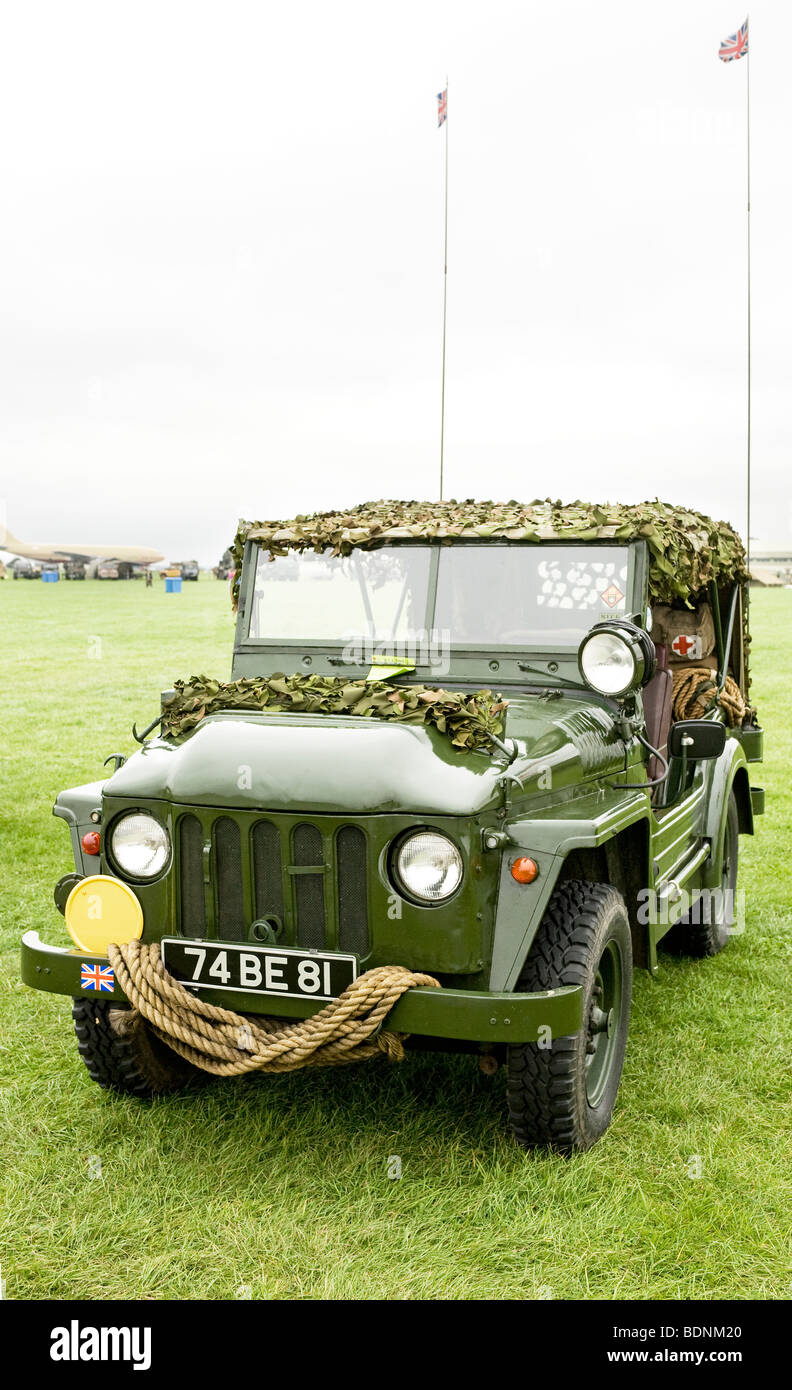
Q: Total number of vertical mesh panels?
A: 5